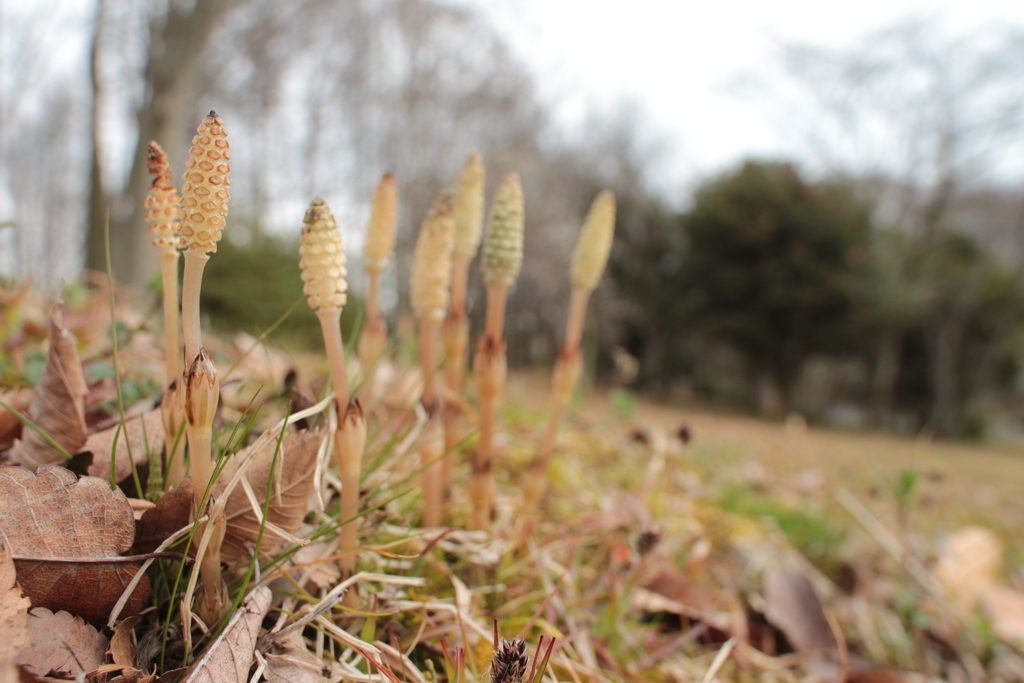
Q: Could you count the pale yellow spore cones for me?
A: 8